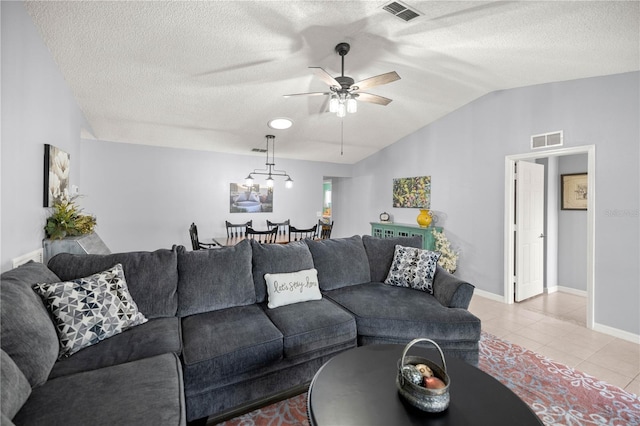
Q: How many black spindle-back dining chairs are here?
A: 6